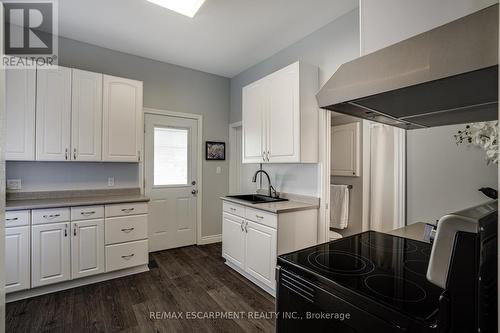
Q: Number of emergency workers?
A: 0